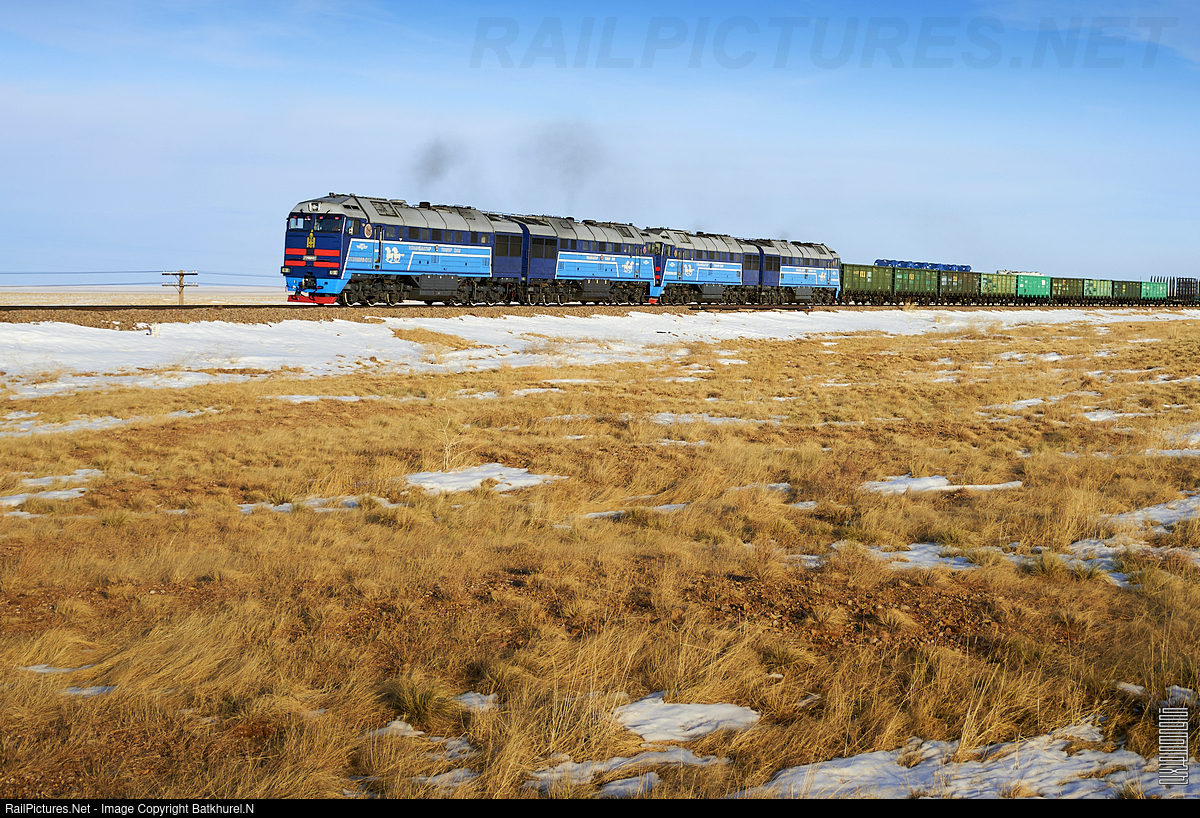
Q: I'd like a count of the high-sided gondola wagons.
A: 9